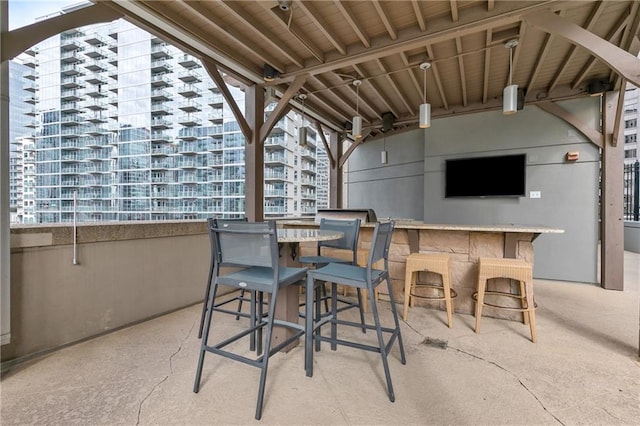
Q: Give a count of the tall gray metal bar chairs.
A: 4